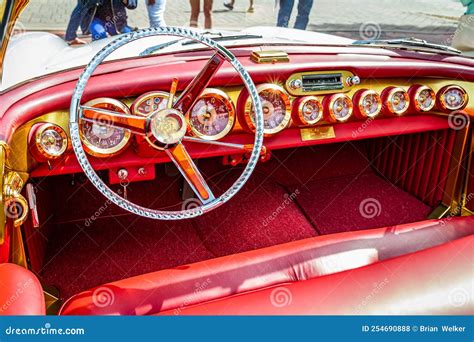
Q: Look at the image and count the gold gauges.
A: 11